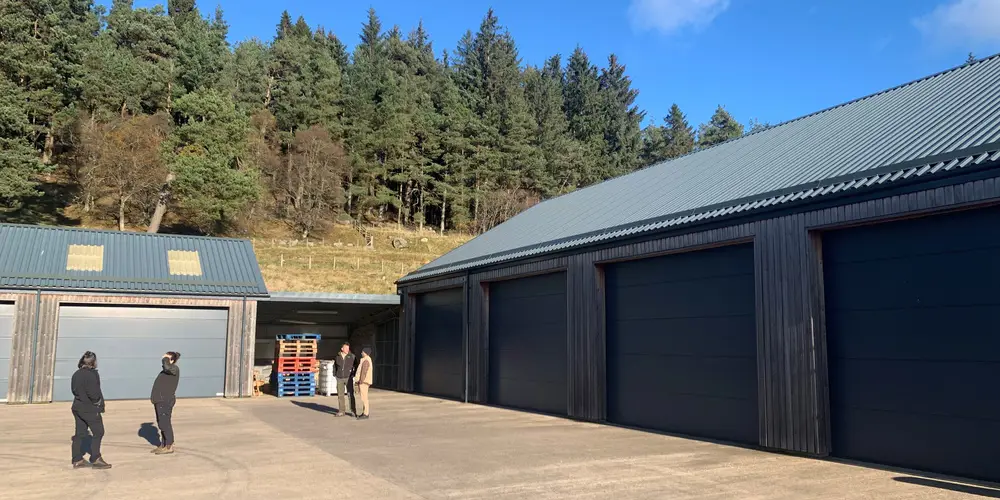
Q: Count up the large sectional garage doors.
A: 6